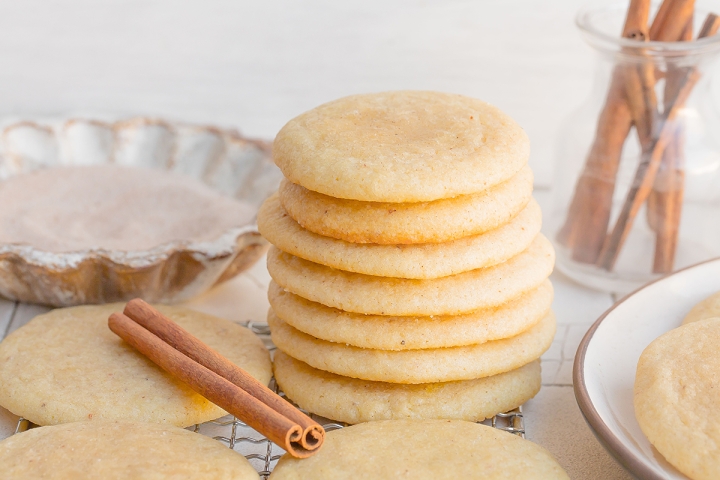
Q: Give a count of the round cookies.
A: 12